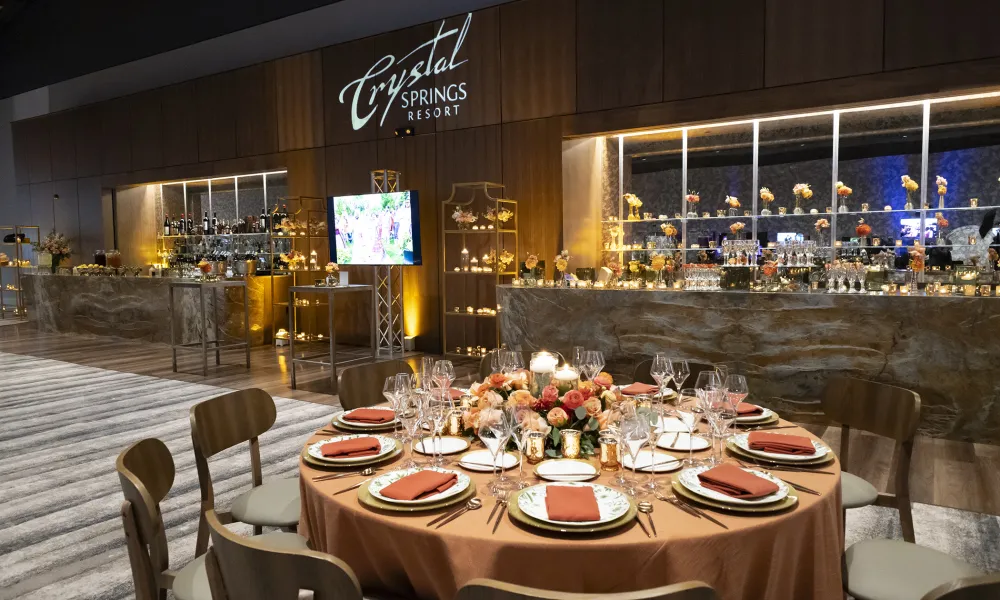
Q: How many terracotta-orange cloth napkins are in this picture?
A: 9